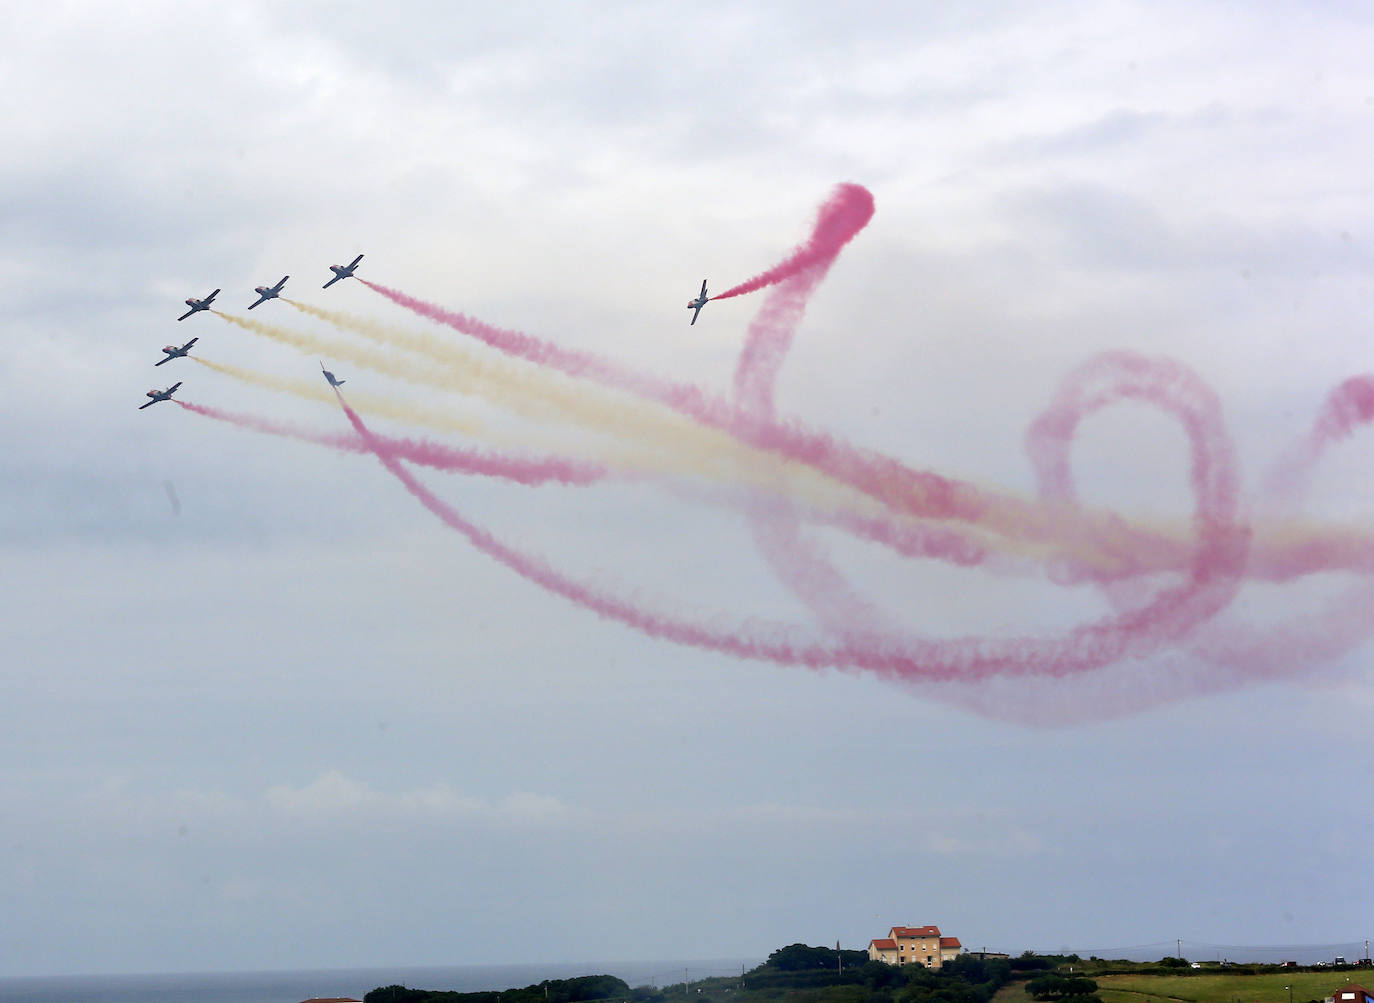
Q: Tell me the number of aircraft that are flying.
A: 7